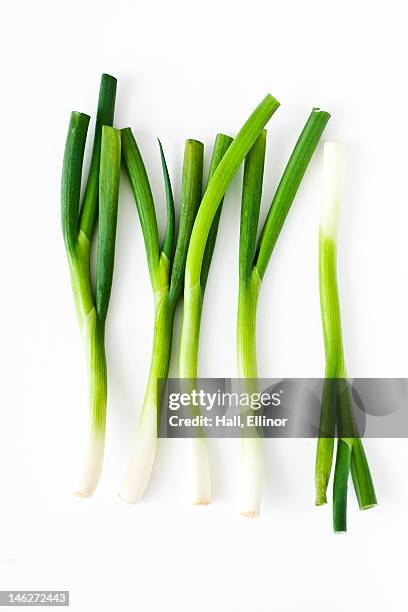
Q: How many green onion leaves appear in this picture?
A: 13